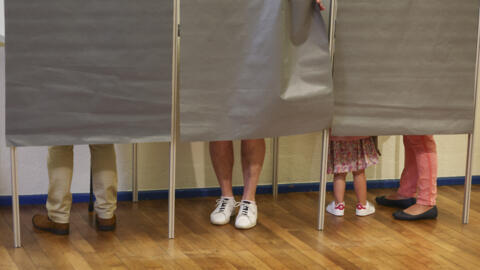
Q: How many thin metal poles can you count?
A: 6